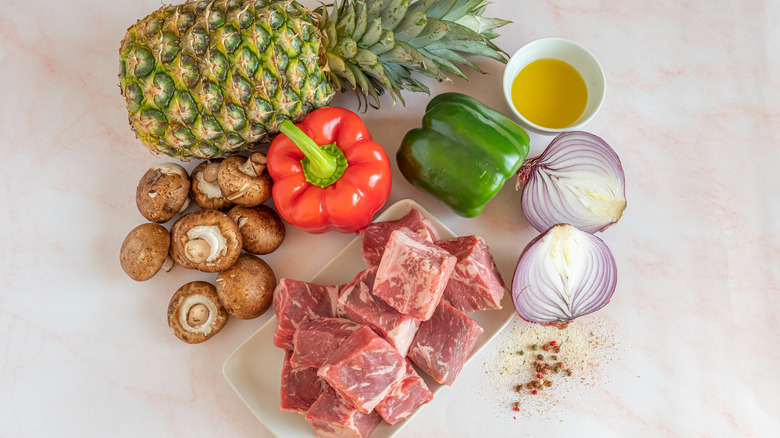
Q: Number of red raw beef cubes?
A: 11